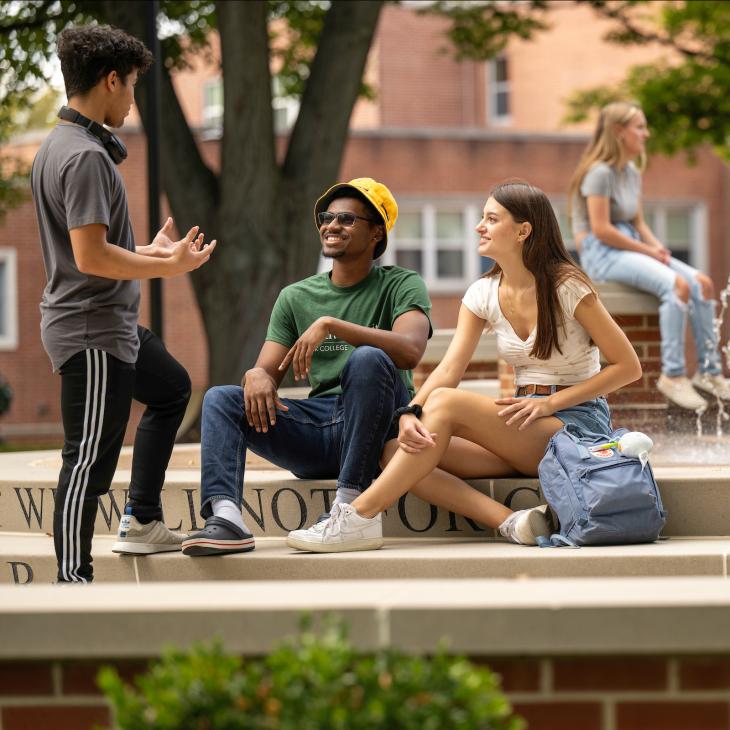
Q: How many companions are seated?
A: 2